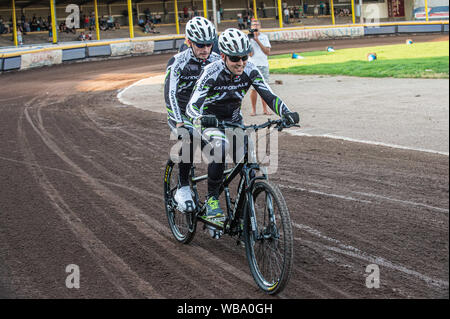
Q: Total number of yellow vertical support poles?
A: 11